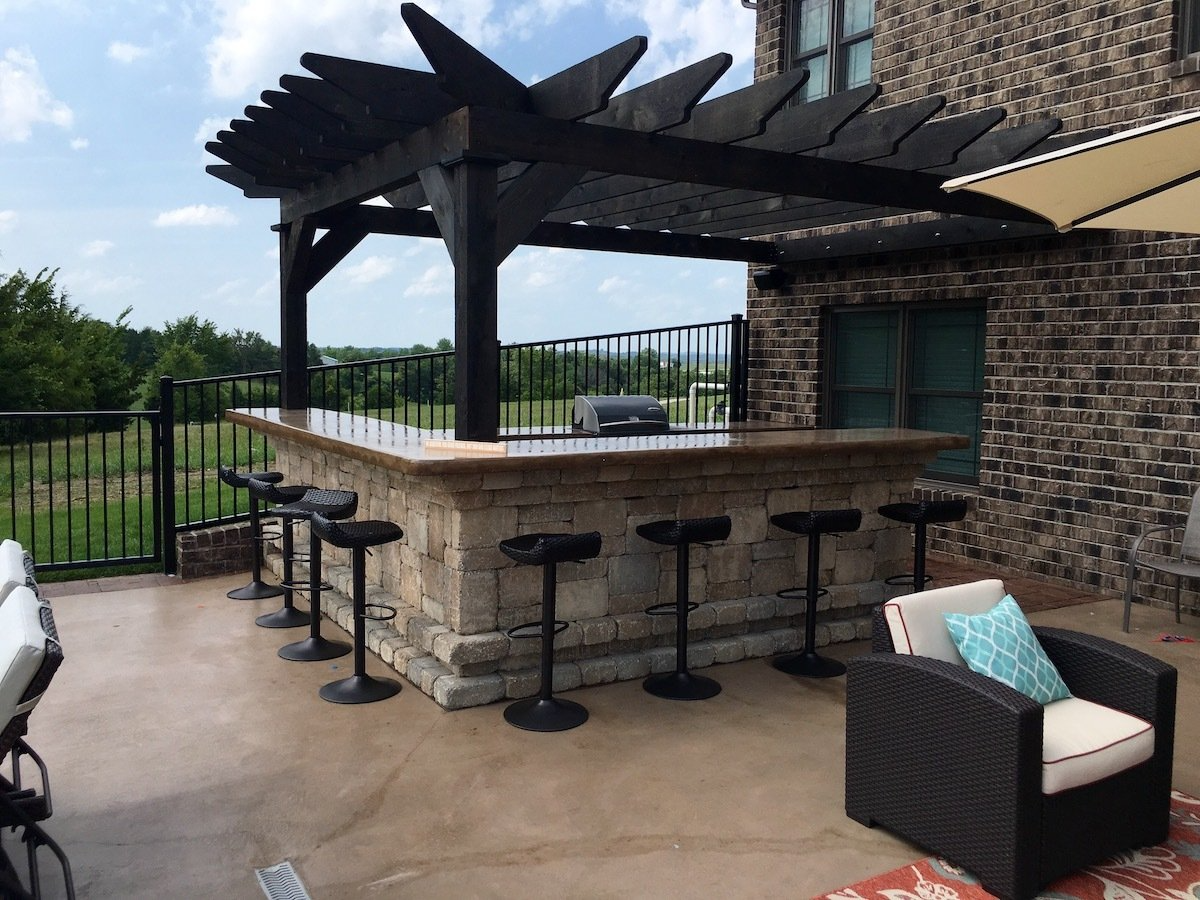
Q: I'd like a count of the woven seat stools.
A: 8